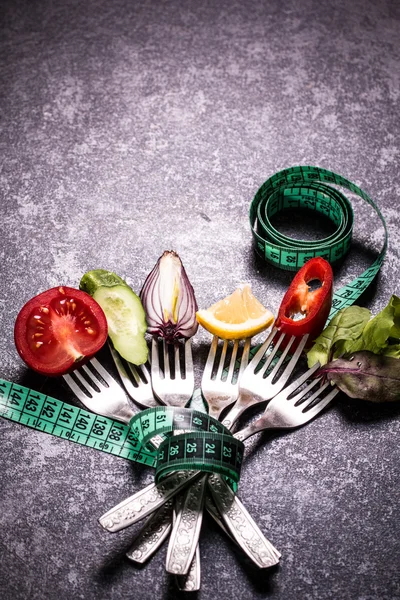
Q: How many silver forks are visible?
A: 6